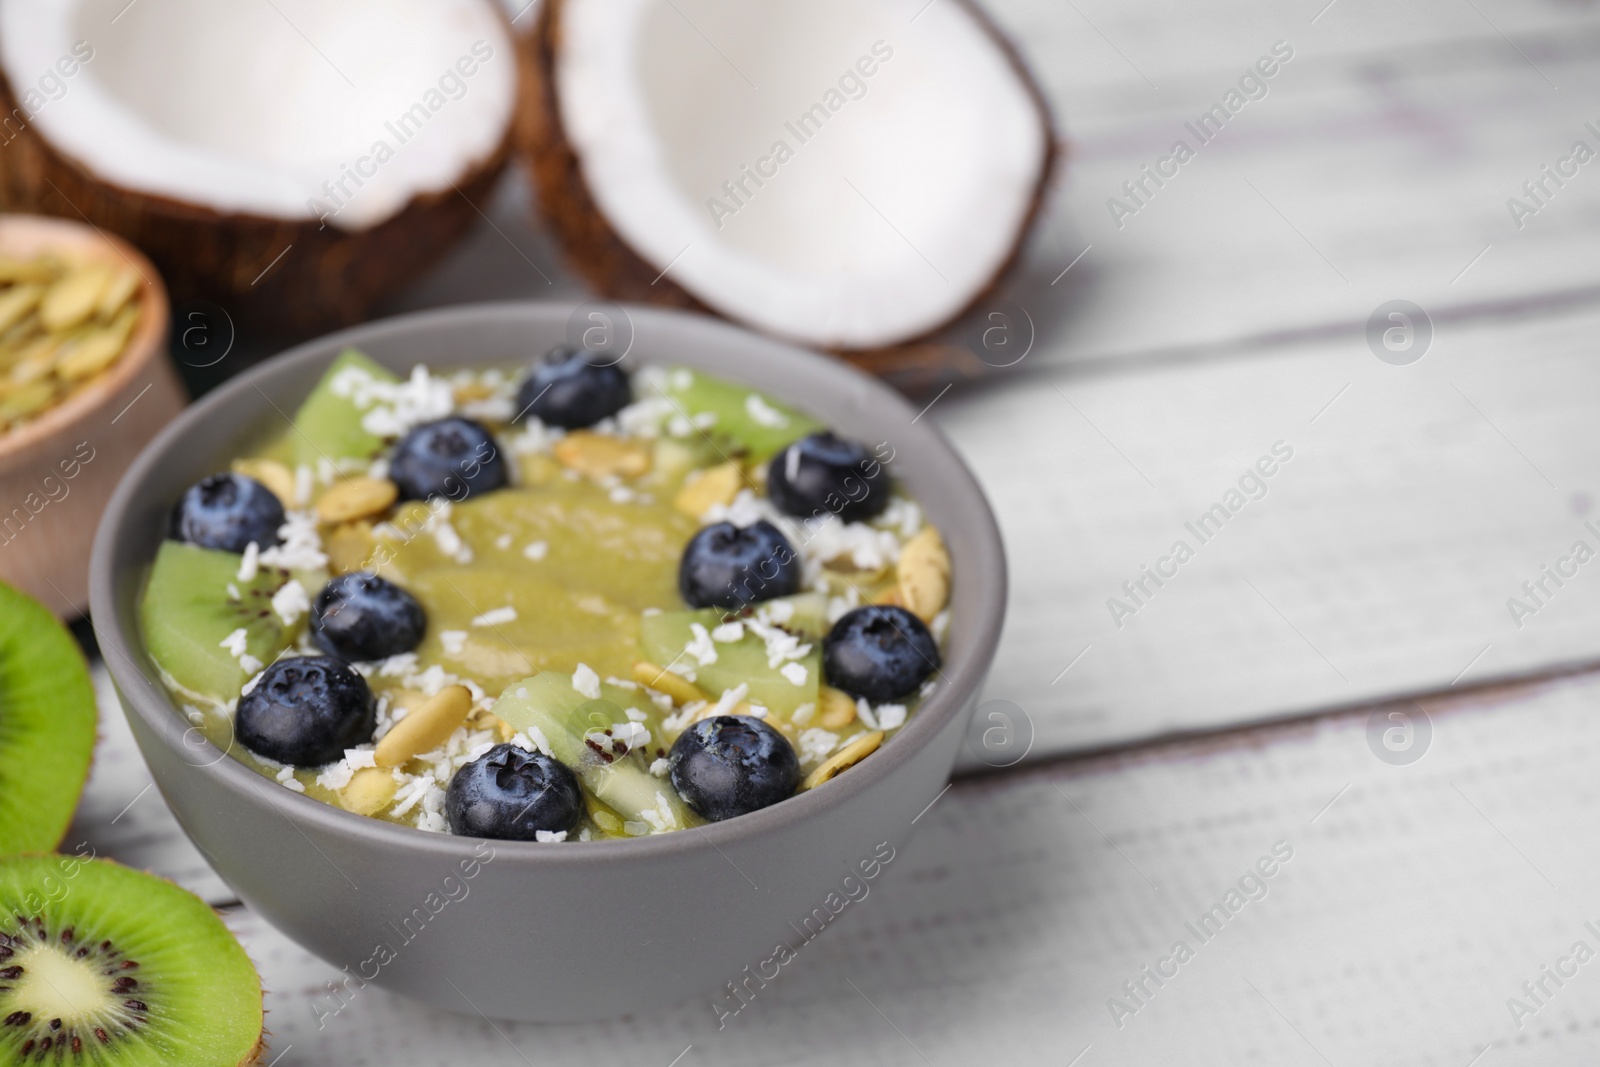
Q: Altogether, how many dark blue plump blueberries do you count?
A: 10